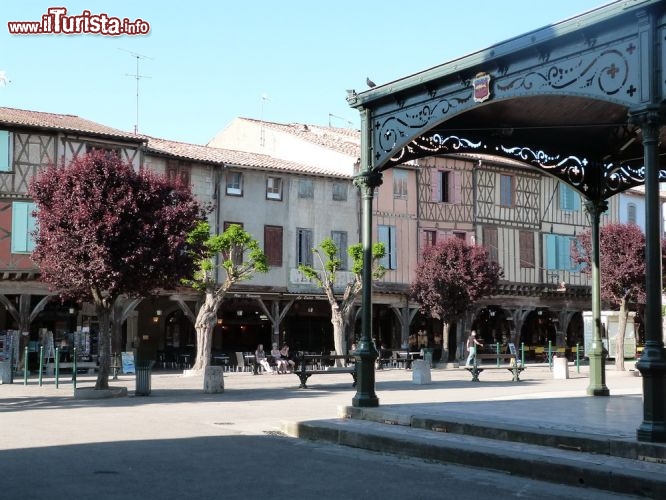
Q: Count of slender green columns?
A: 3